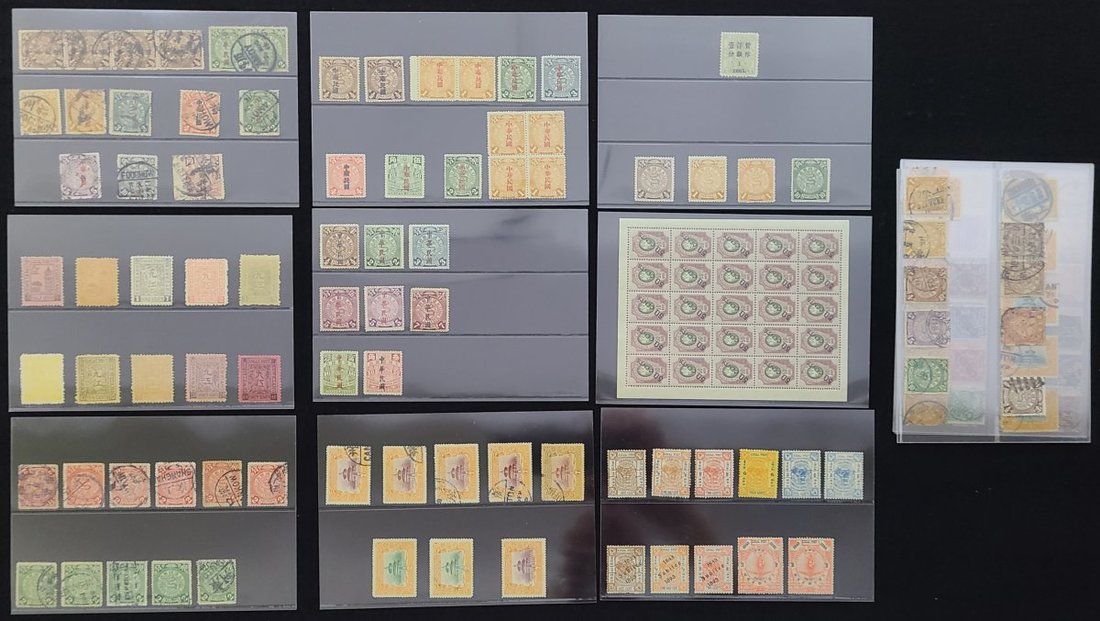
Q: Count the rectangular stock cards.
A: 9